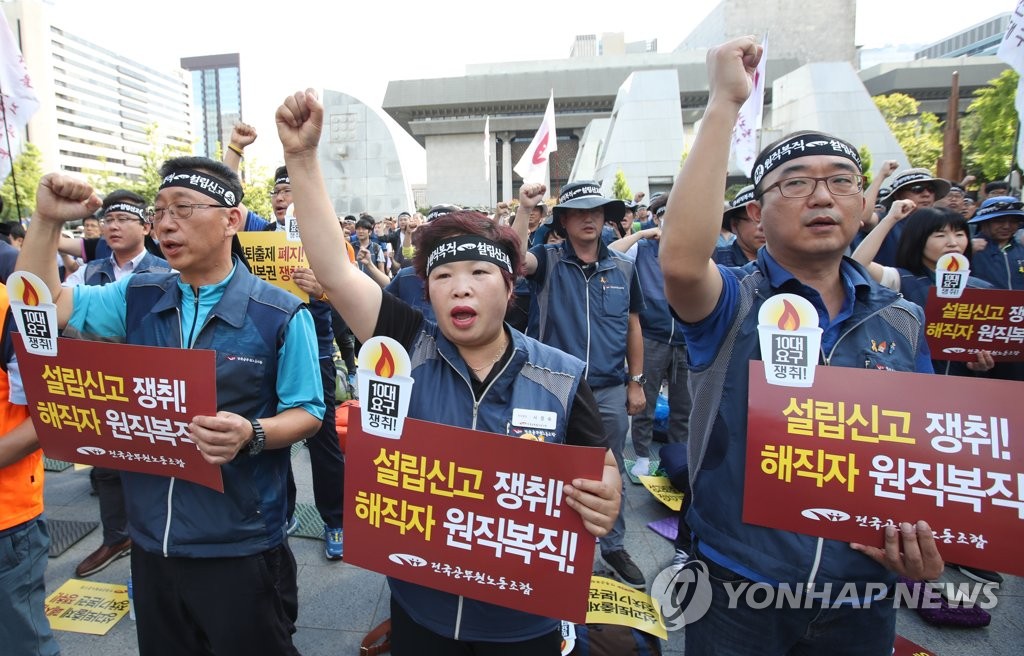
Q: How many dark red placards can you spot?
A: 4